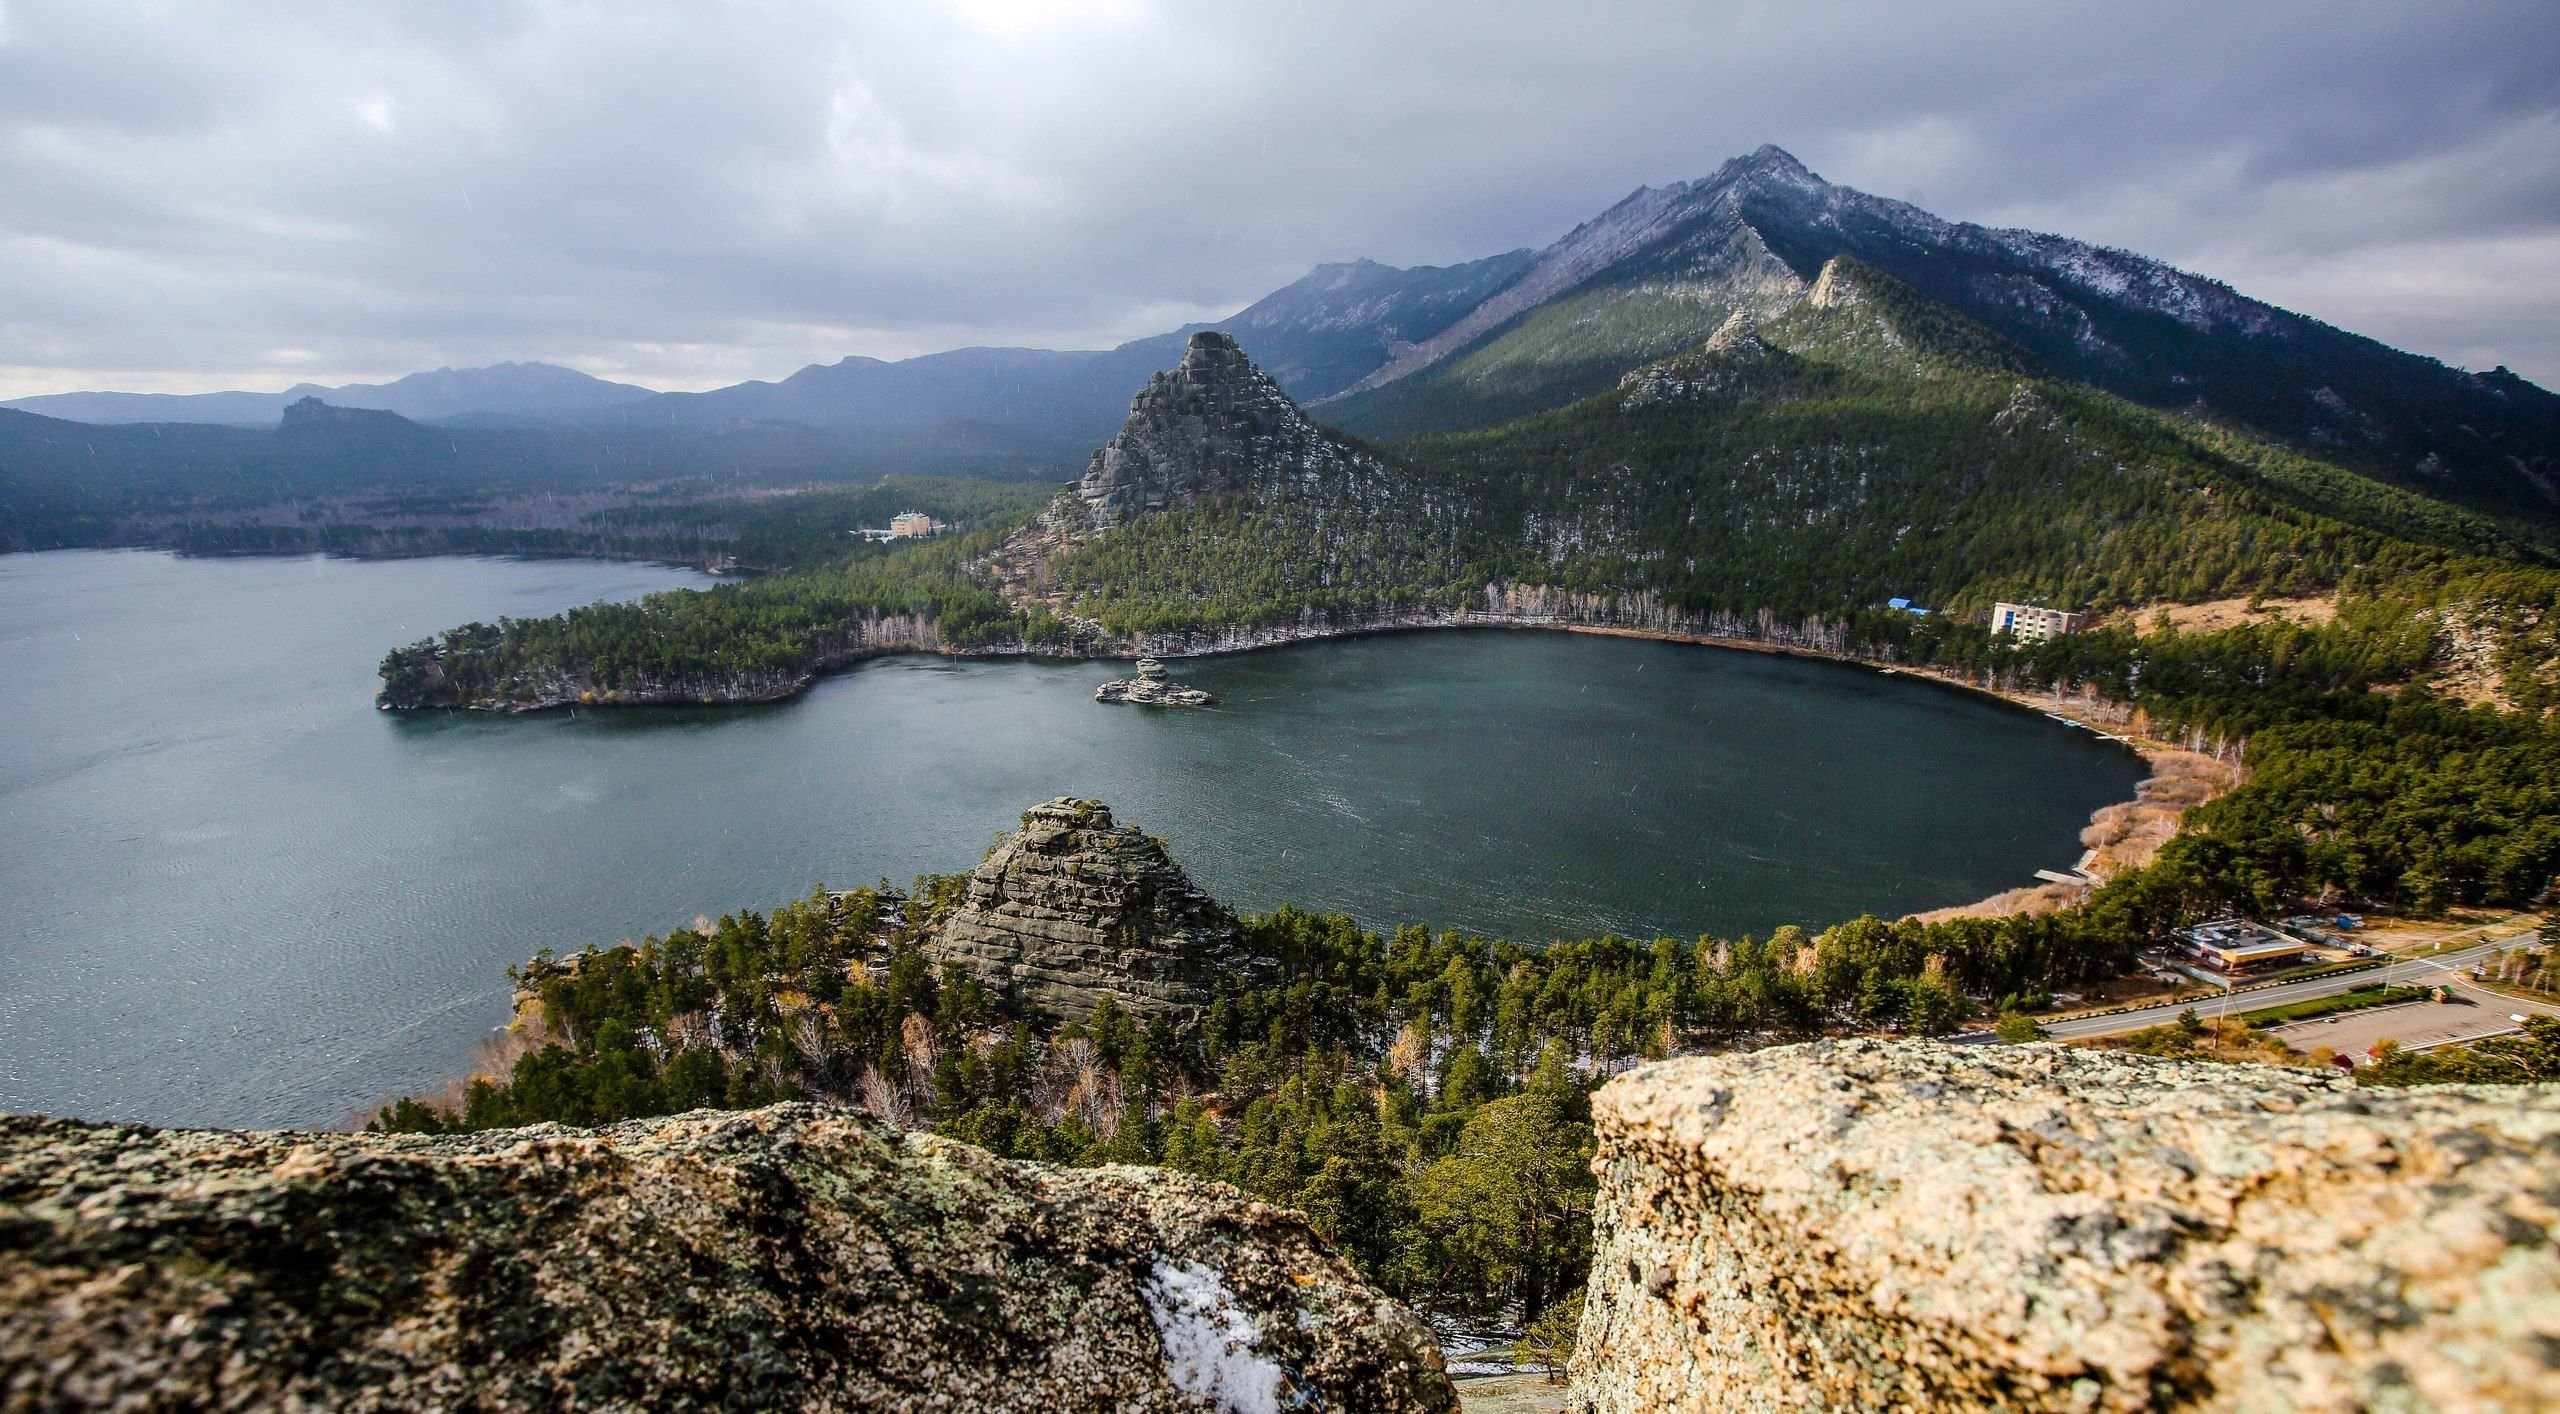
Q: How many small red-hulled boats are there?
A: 0